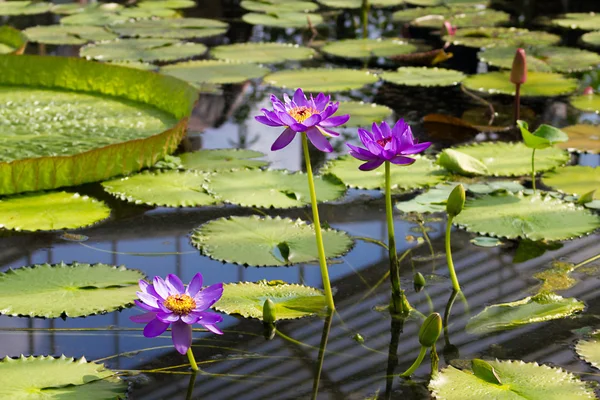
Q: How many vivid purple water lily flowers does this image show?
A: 3